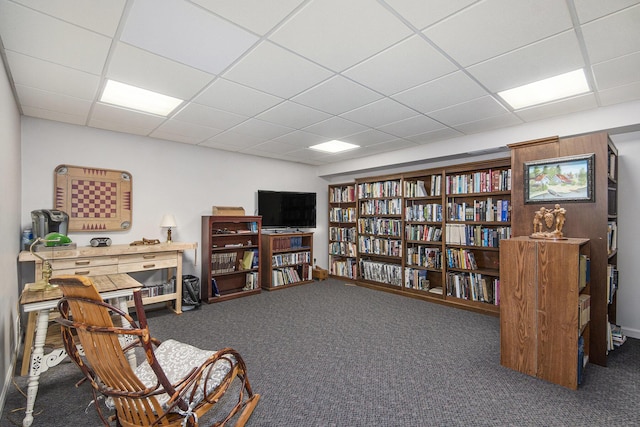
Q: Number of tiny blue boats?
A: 1